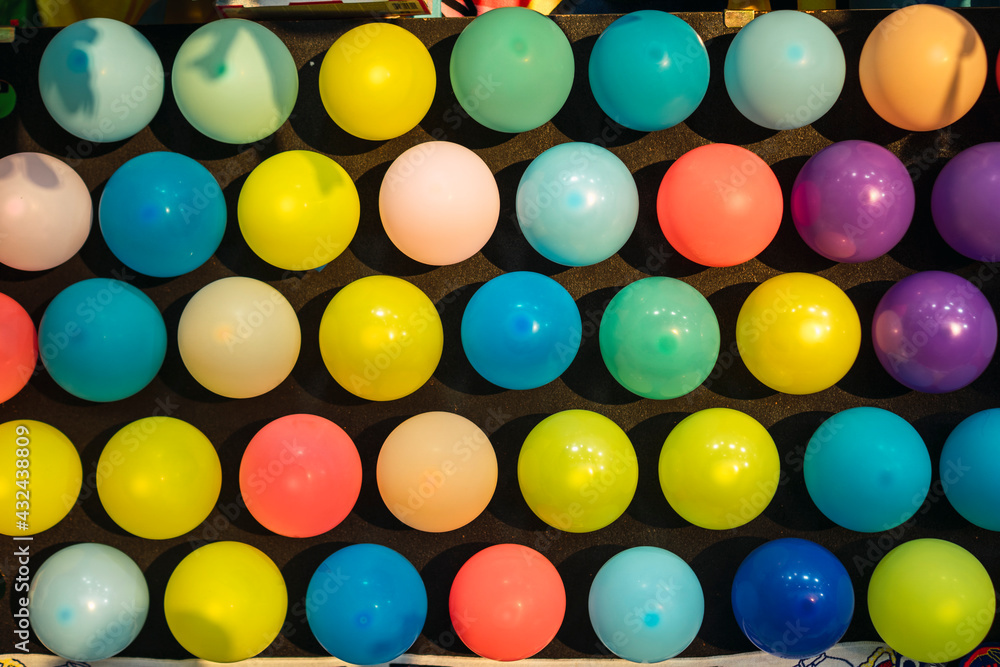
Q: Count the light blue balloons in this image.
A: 5